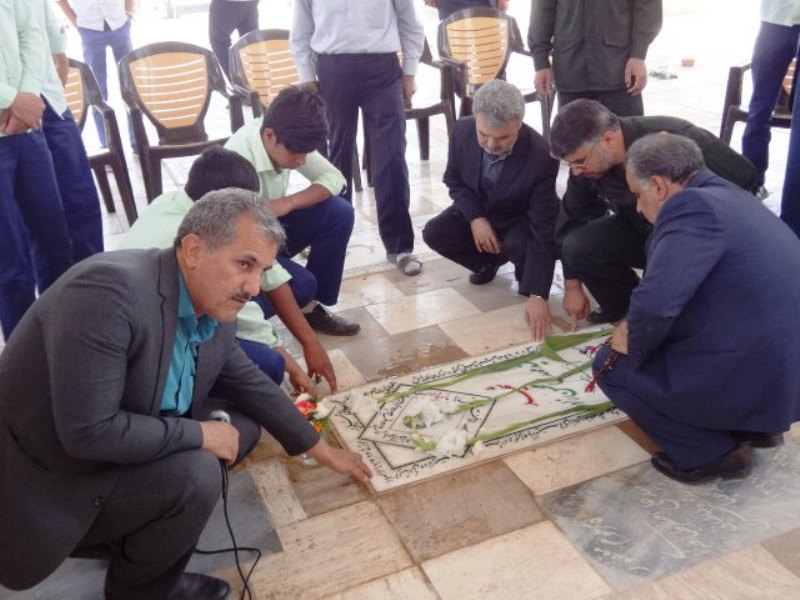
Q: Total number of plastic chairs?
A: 6